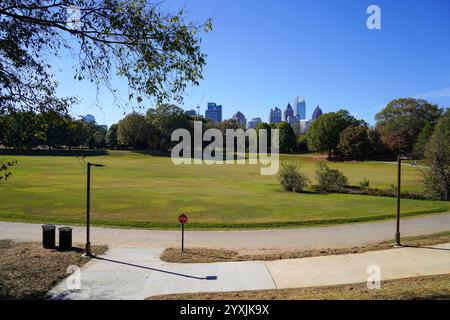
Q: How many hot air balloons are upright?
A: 0